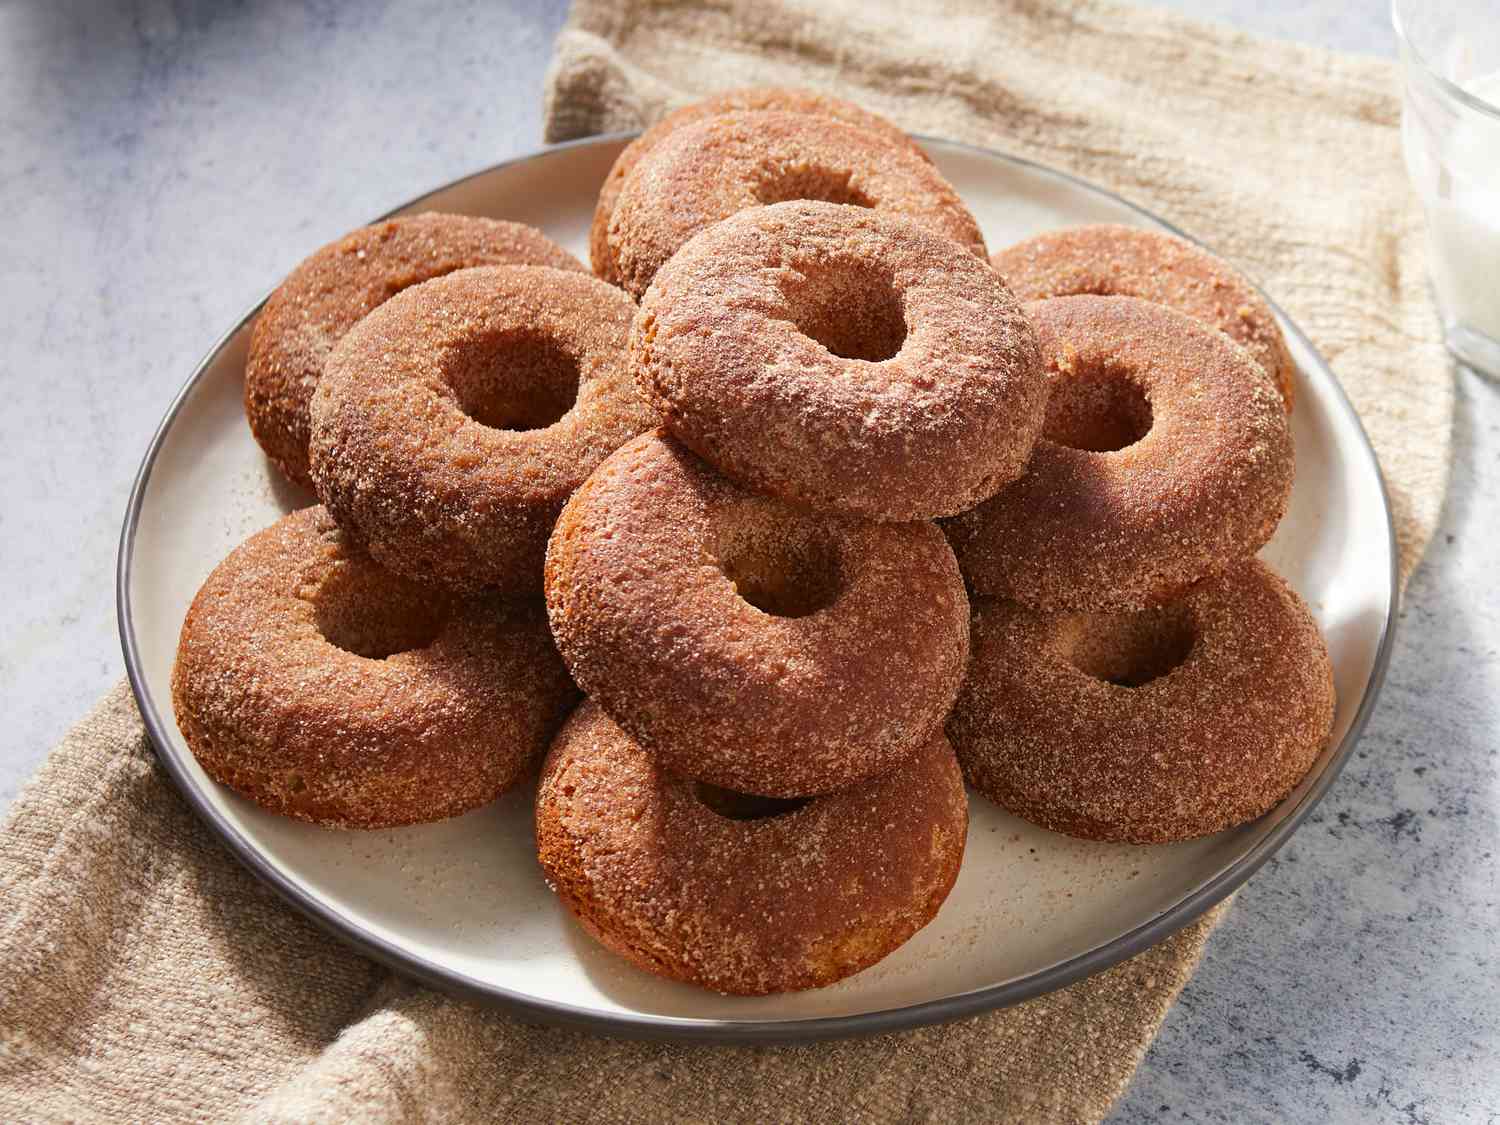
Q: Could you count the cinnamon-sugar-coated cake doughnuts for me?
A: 11